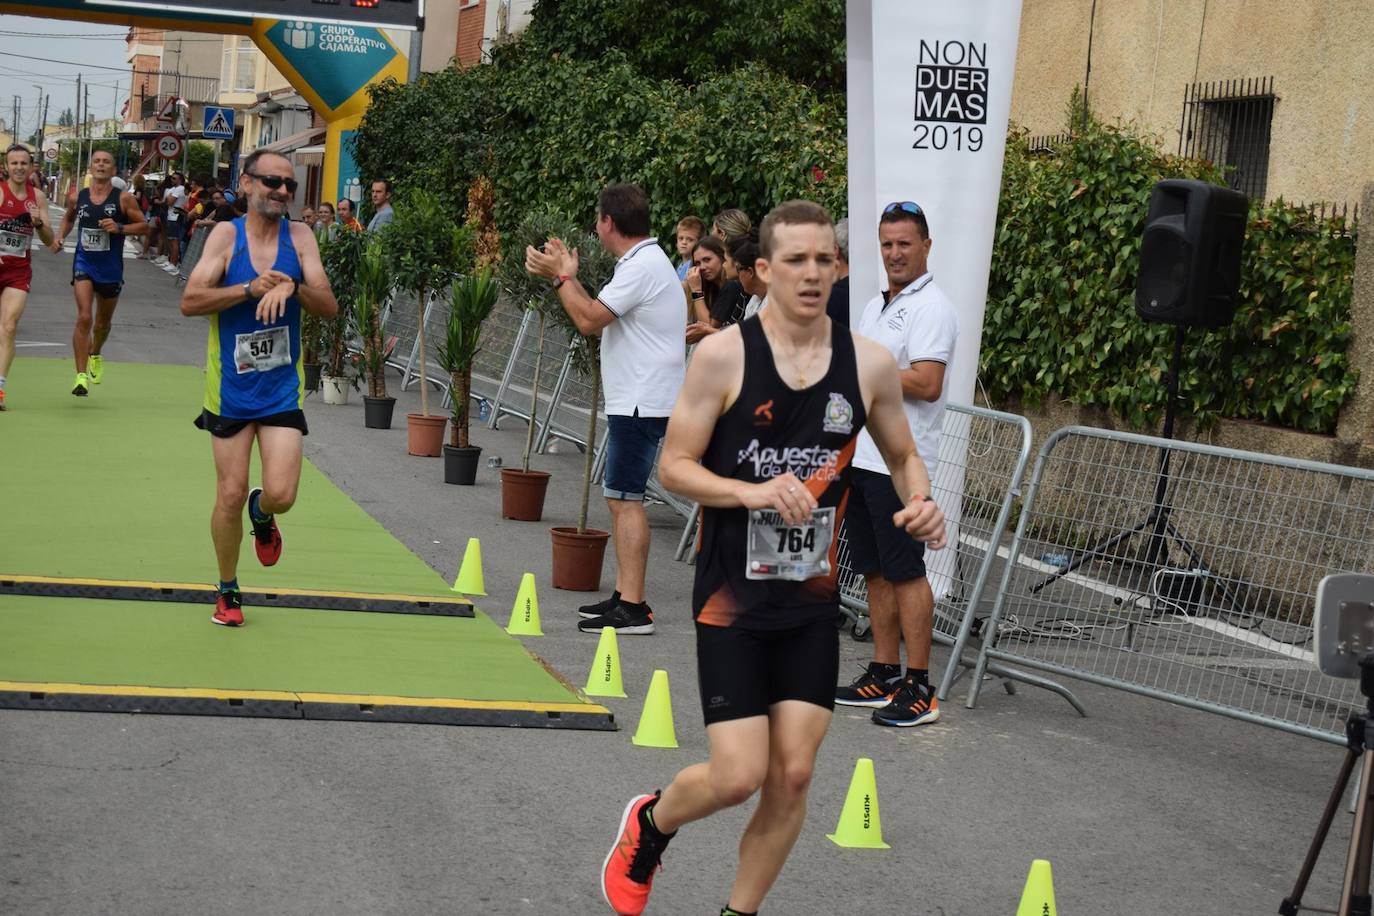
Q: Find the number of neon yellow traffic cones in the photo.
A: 6